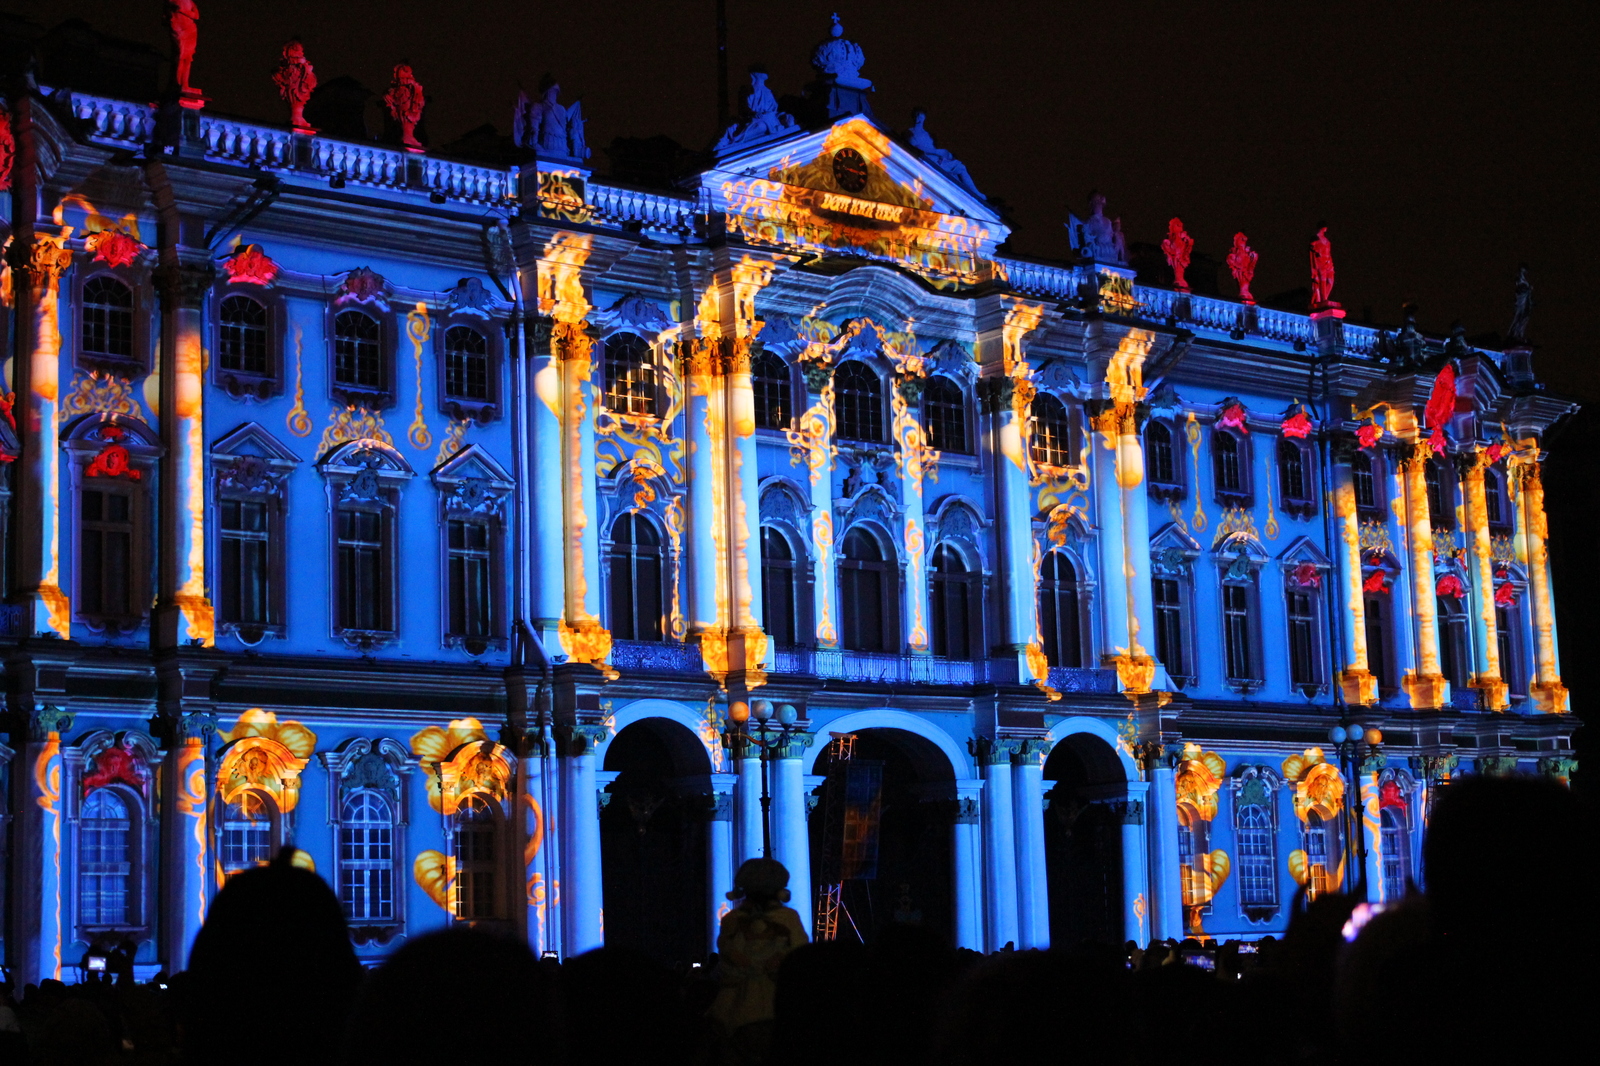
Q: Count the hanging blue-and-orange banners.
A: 1